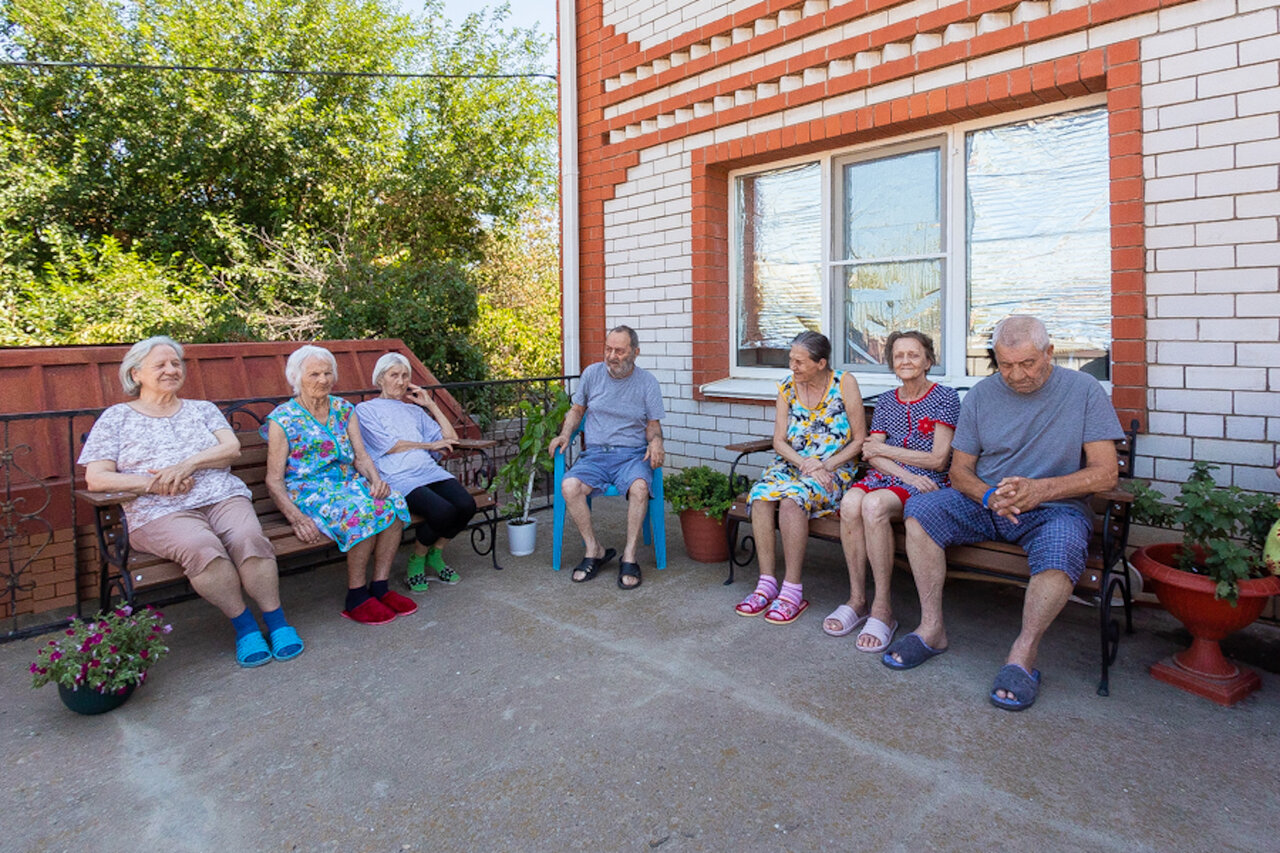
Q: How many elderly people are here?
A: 7